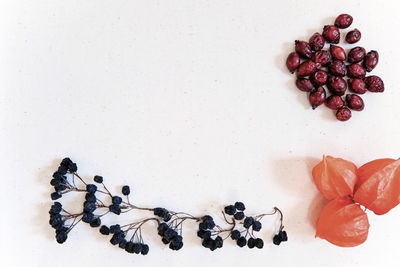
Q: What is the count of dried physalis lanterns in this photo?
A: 3